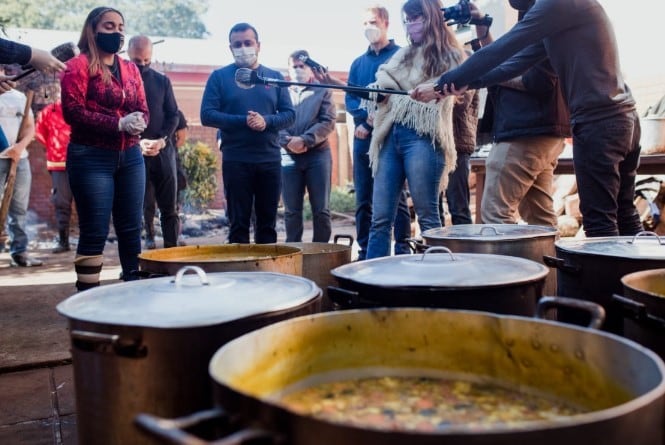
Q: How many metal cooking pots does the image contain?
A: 8